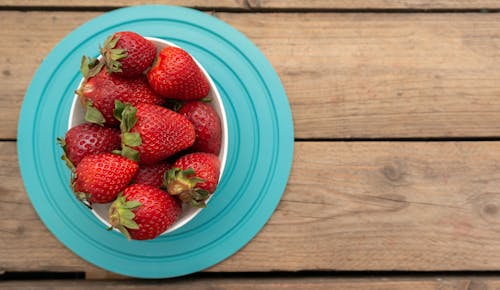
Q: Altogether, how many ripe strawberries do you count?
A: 10